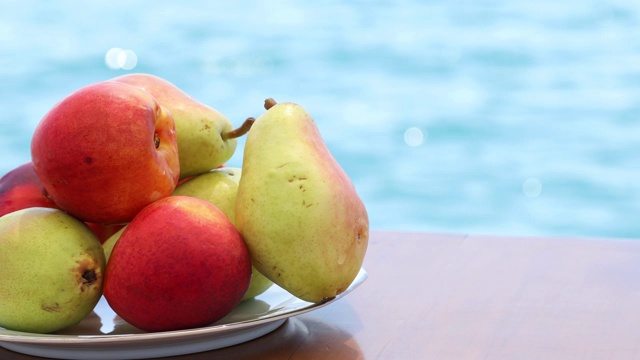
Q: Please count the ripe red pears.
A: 0